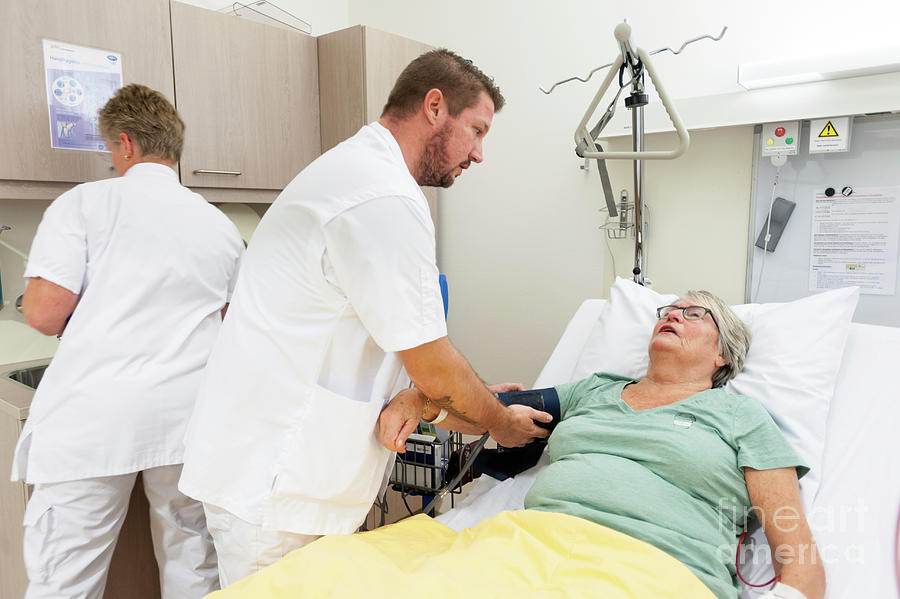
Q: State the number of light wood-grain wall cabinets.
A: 3